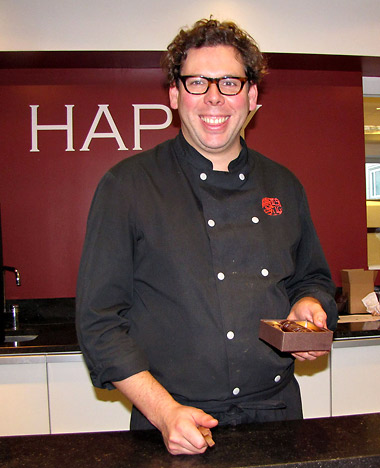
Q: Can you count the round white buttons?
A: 9